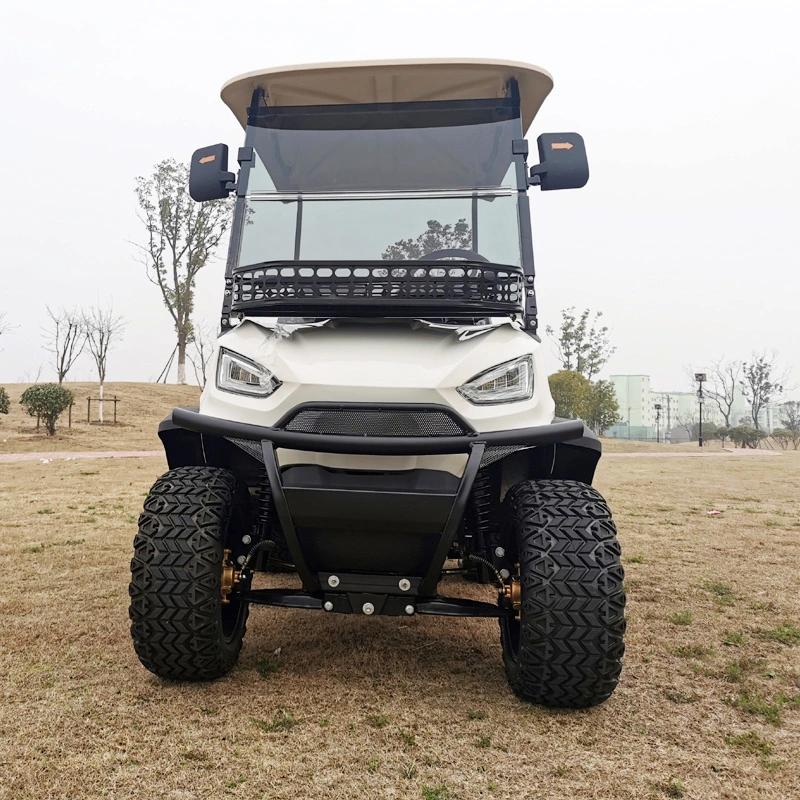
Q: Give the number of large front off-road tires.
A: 2